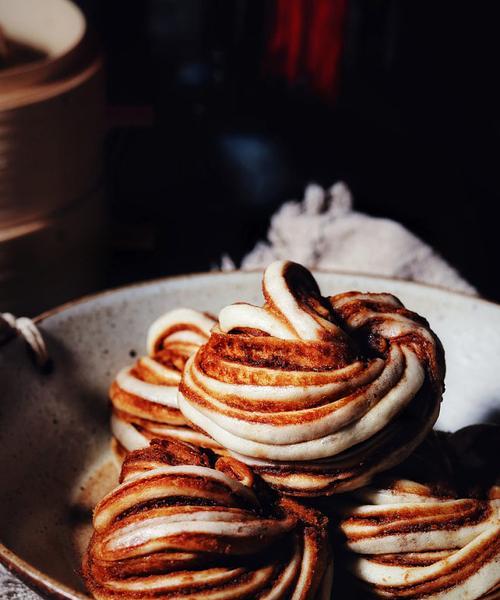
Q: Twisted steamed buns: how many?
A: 4